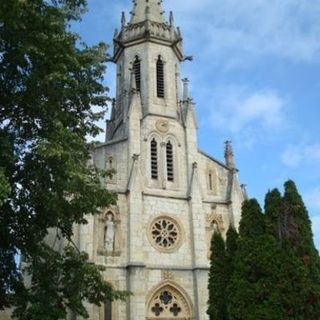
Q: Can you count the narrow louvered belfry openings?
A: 4